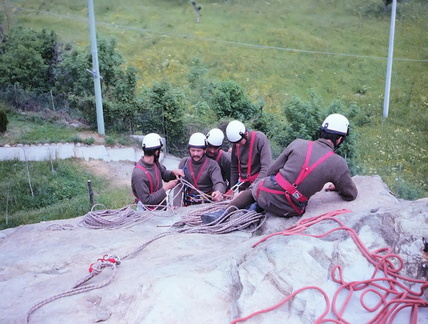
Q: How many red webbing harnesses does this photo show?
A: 5